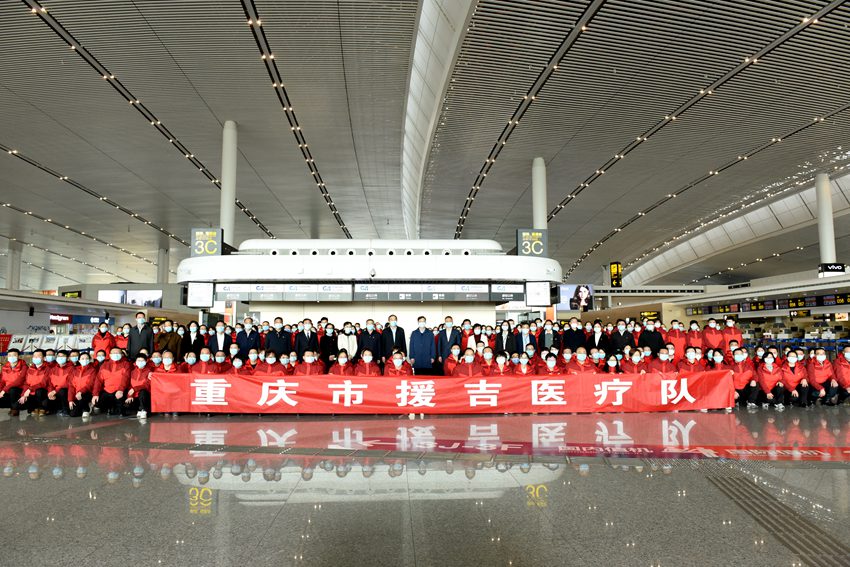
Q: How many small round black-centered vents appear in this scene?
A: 11